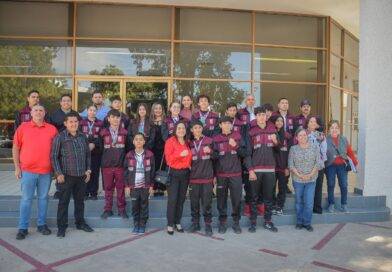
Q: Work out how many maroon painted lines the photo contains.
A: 7